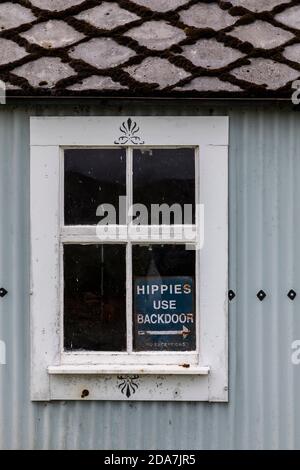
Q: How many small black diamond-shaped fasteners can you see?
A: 4